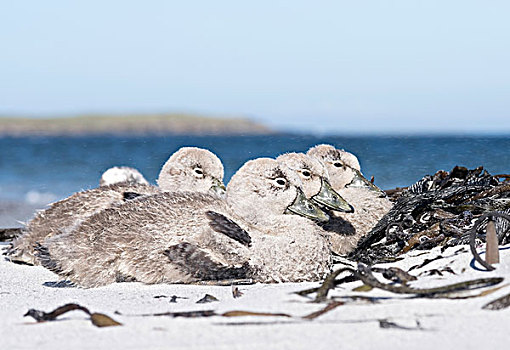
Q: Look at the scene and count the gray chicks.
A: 4